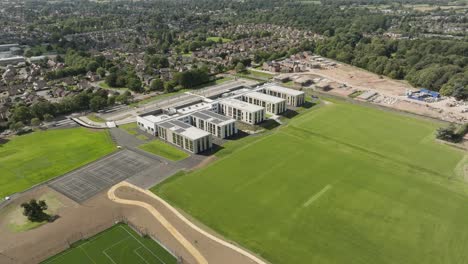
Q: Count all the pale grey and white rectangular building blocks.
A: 5